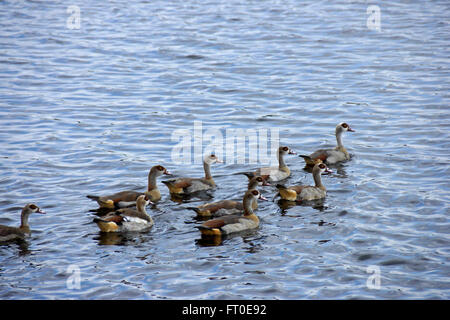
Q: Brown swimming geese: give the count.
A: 9